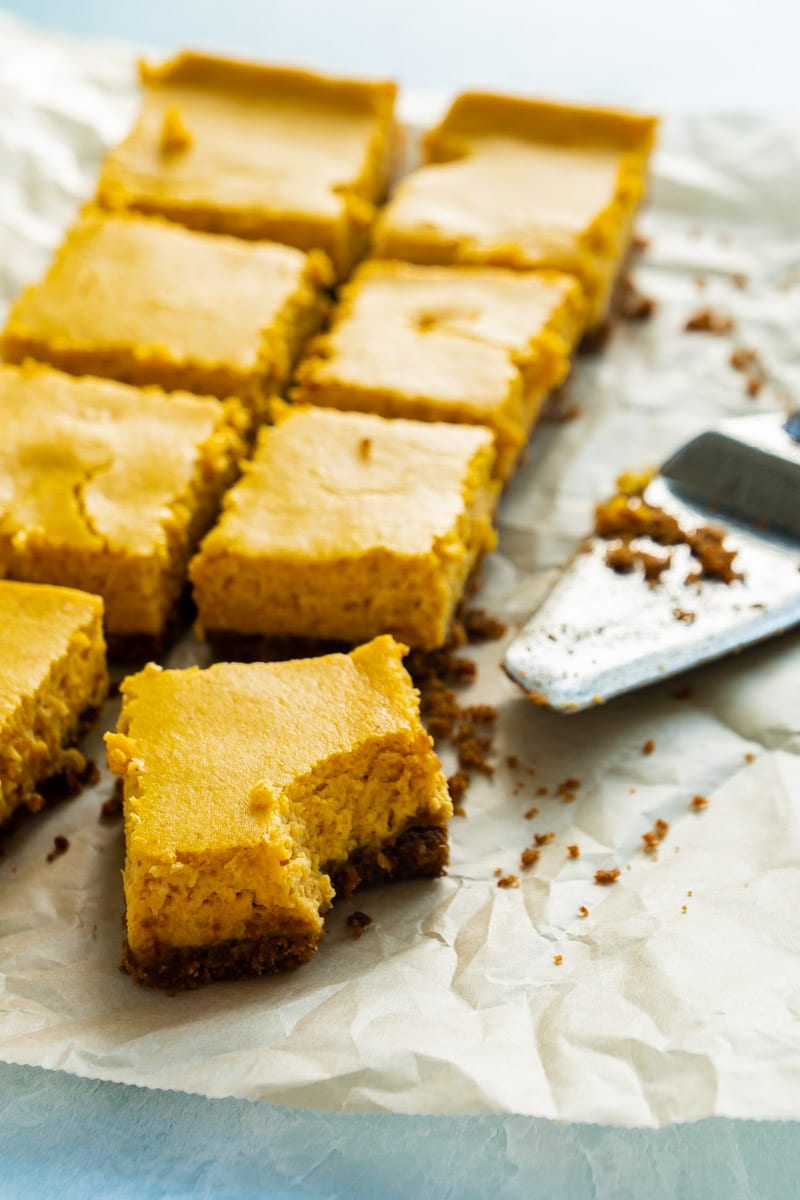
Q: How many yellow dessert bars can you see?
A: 8